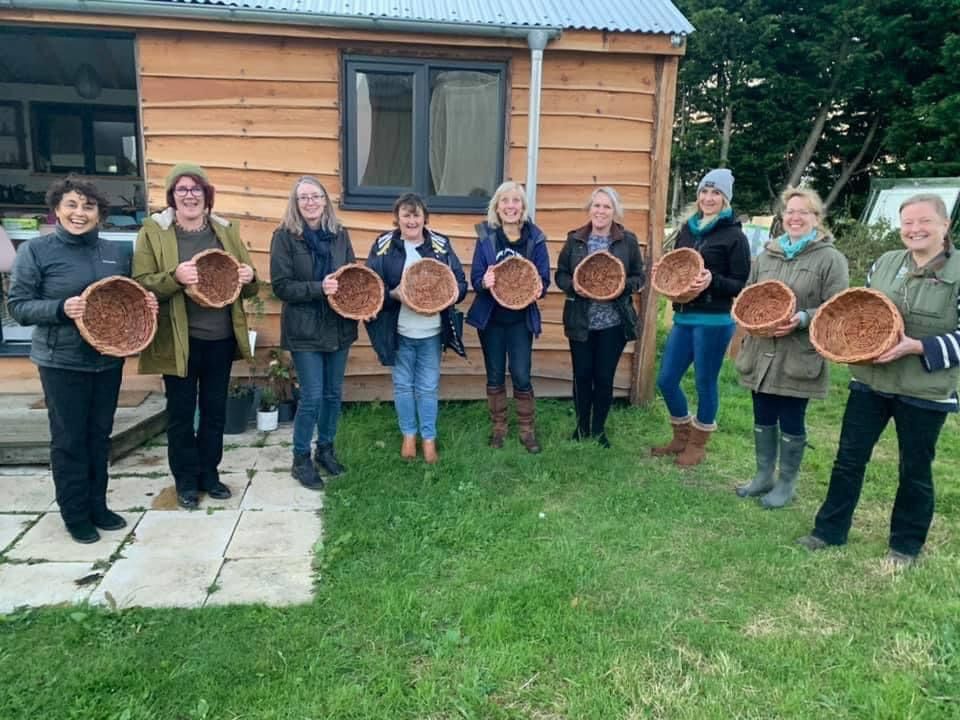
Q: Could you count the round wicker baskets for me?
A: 9